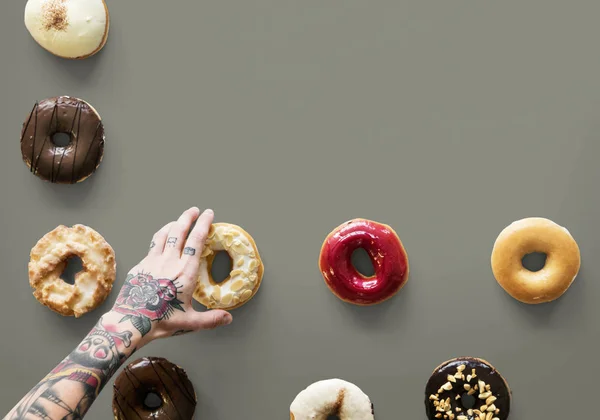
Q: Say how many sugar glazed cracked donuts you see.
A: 1